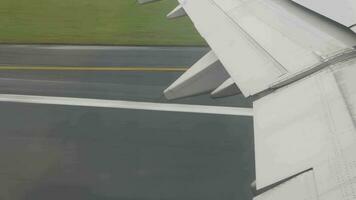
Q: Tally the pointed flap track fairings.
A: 4